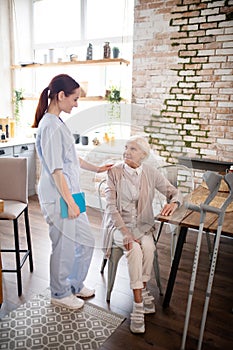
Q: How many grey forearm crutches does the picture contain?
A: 2